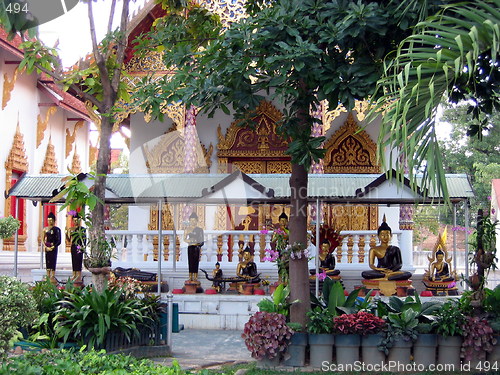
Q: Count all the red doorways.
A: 3